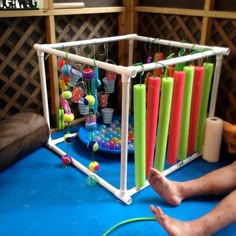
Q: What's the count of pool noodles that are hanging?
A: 7